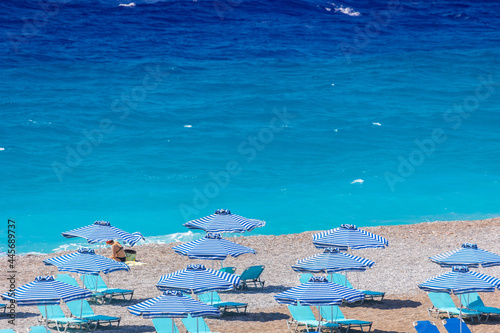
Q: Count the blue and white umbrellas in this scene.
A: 12